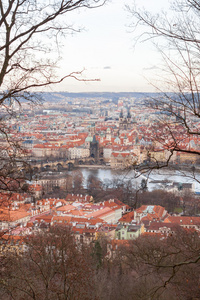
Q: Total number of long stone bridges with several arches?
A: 1